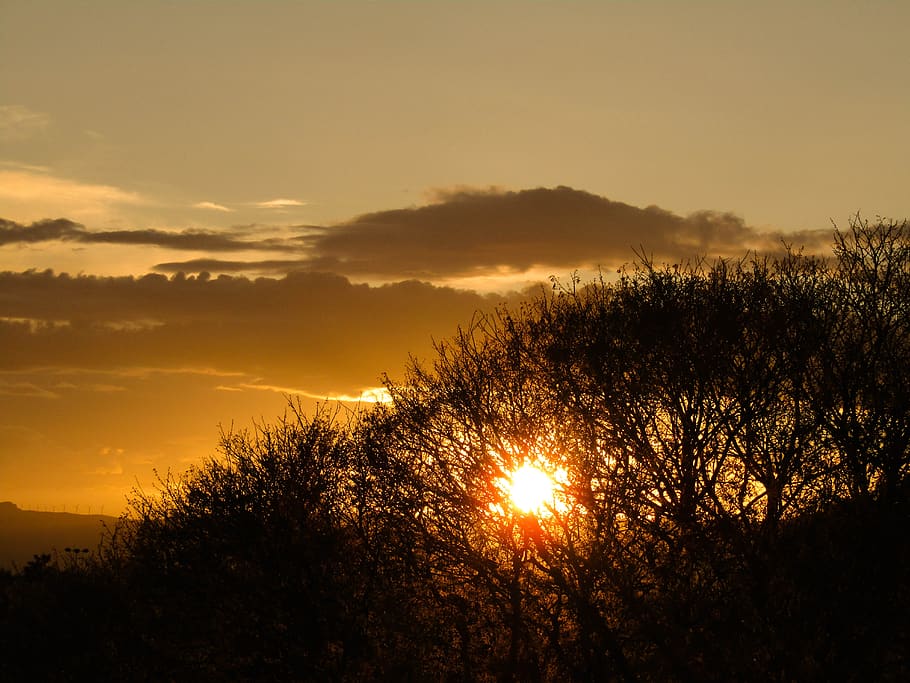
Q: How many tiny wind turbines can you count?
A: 9